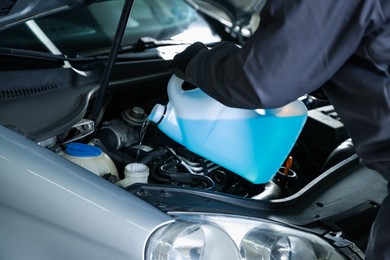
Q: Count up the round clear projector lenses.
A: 2